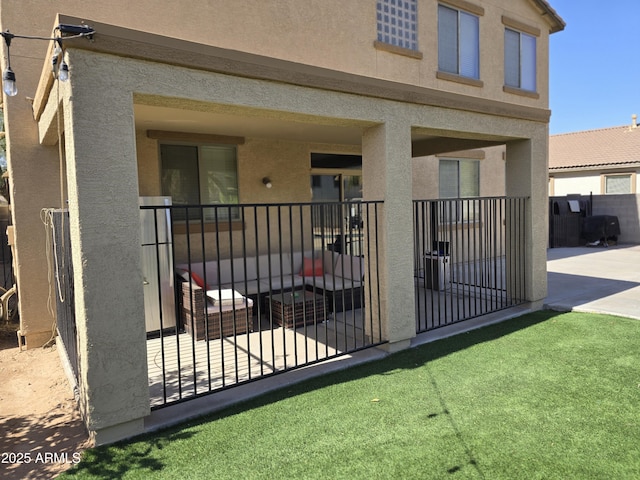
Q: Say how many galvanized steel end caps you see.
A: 0